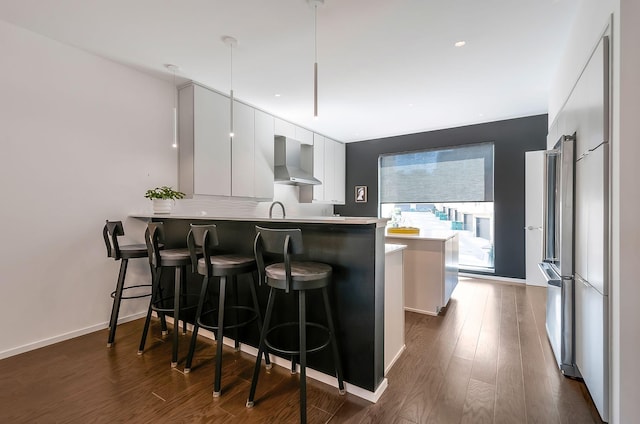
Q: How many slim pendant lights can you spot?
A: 3